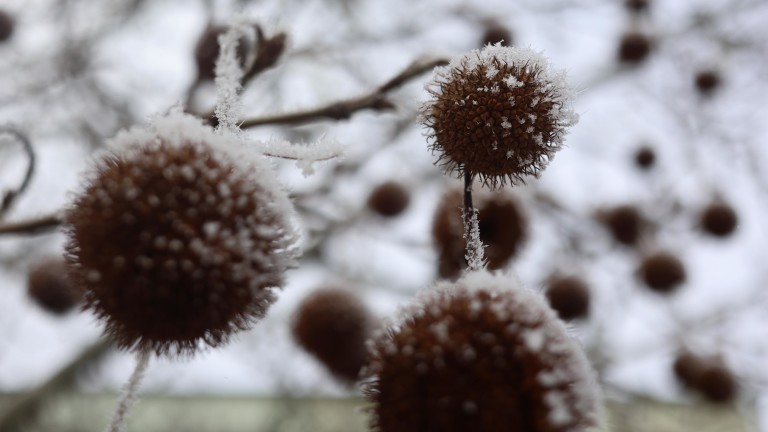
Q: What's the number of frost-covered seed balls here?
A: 3